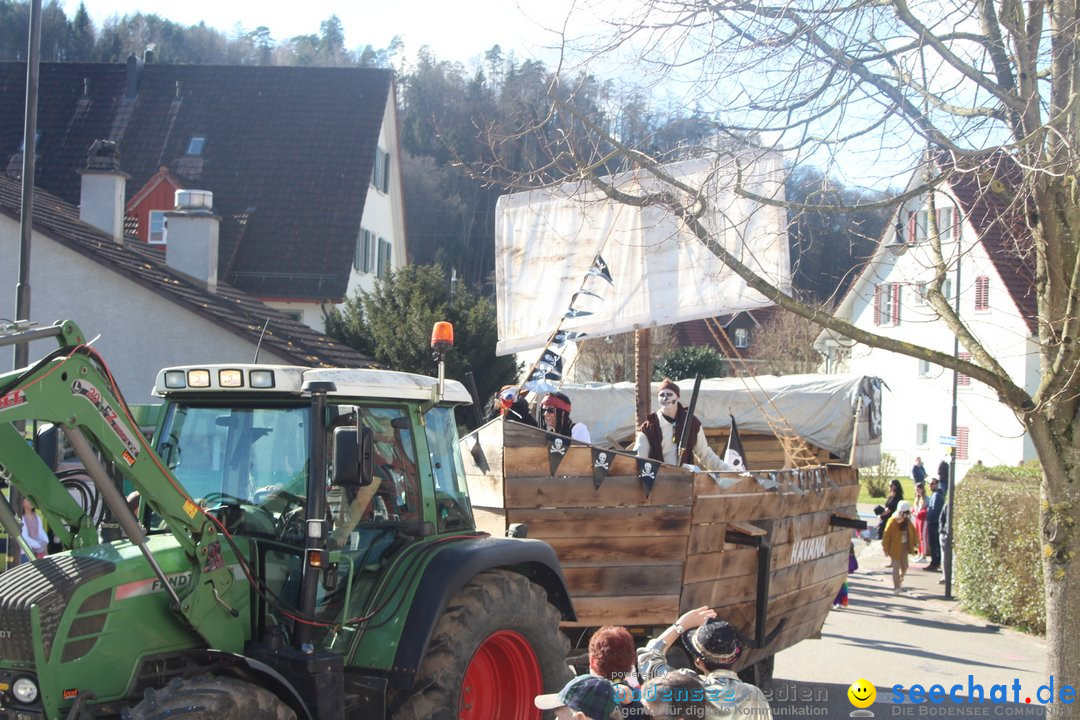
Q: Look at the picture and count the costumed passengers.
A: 3